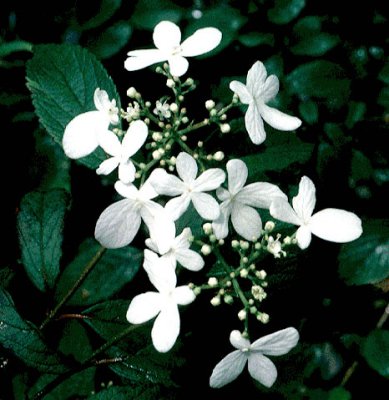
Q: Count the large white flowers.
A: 11